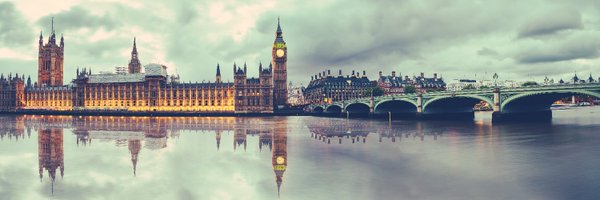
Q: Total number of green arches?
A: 6